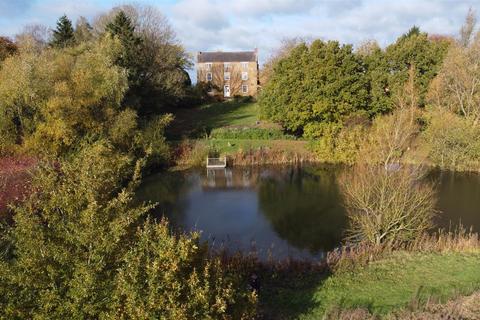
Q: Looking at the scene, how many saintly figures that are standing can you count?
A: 0